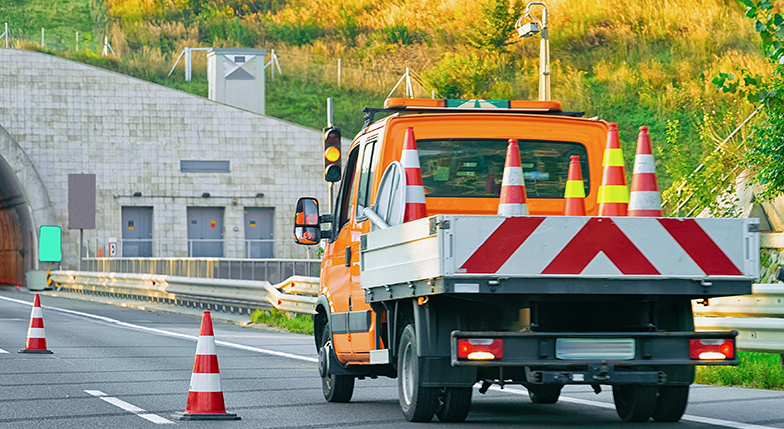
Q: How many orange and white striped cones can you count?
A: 5